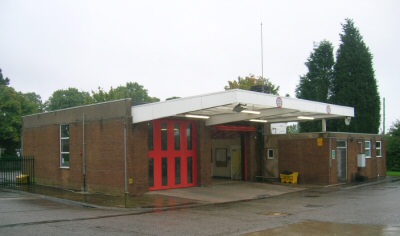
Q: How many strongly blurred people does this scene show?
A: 0